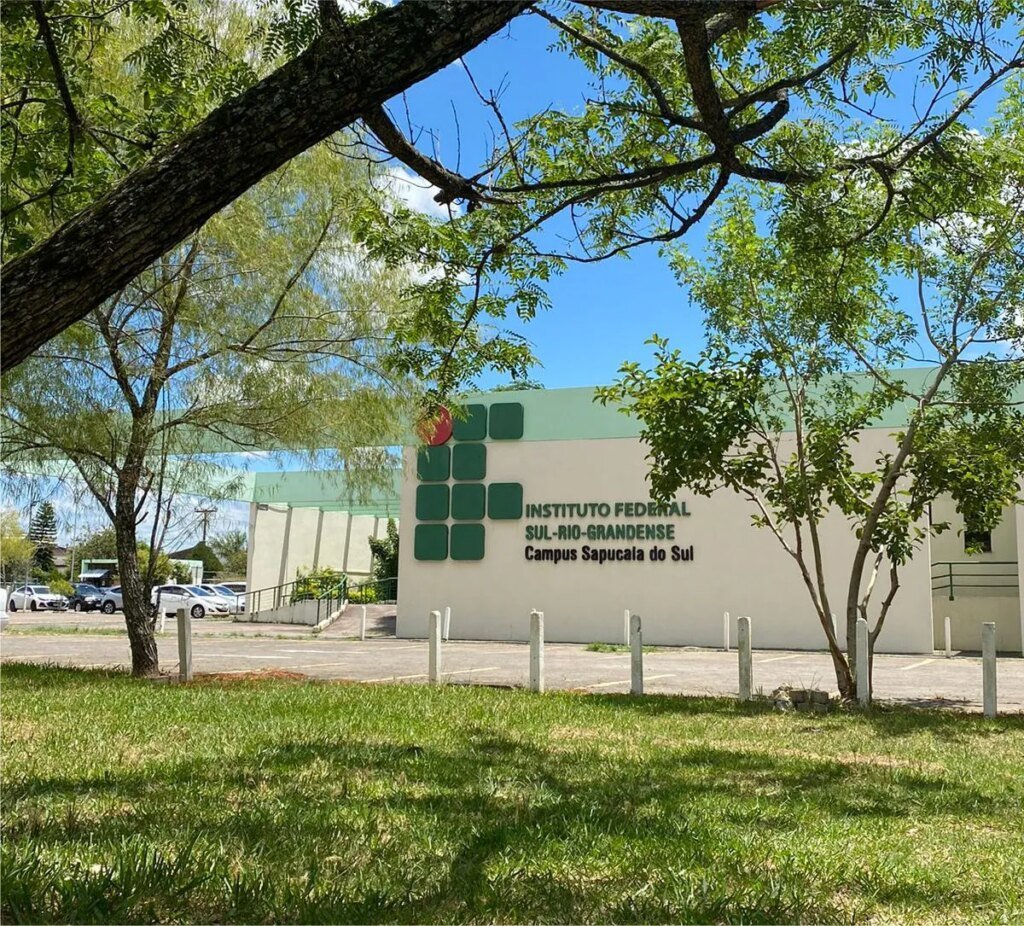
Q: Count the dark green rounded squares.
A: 9